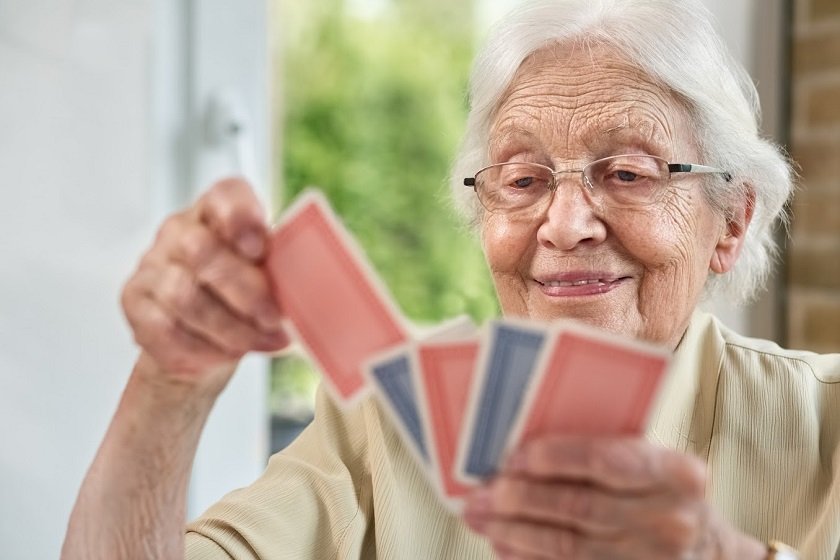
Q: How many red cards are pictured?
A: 3